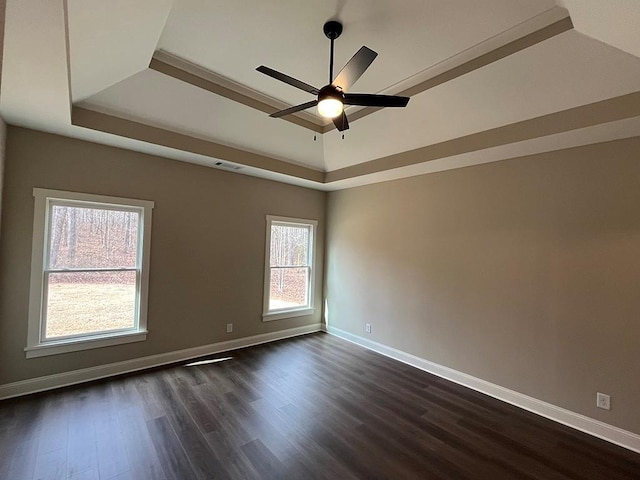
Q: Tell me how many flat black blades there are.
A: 5